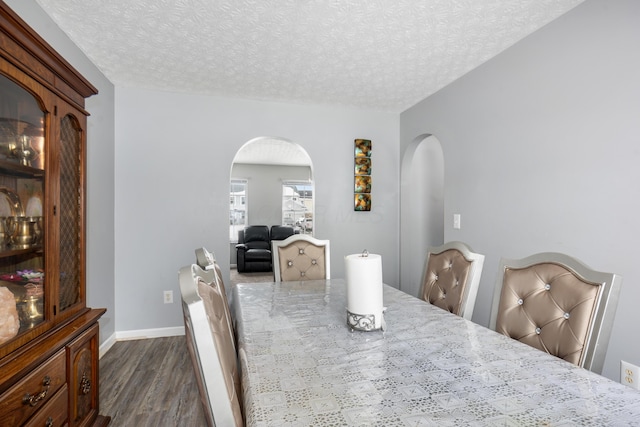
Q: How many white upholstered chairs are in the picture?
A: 5